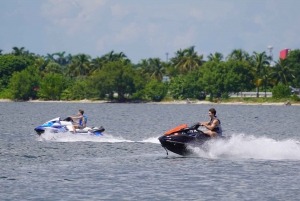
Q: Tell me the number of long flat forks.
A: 0